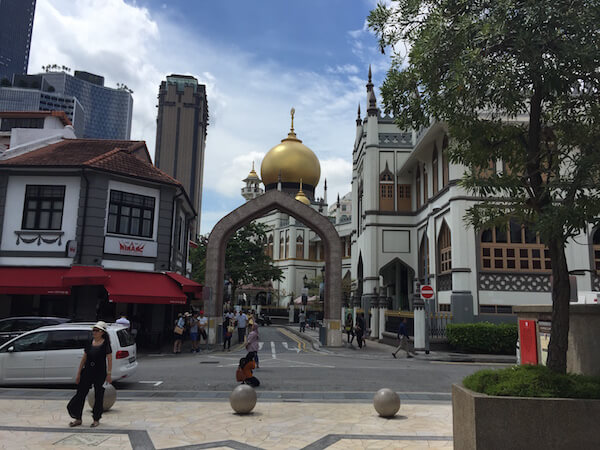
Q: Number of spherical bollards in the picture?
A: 3